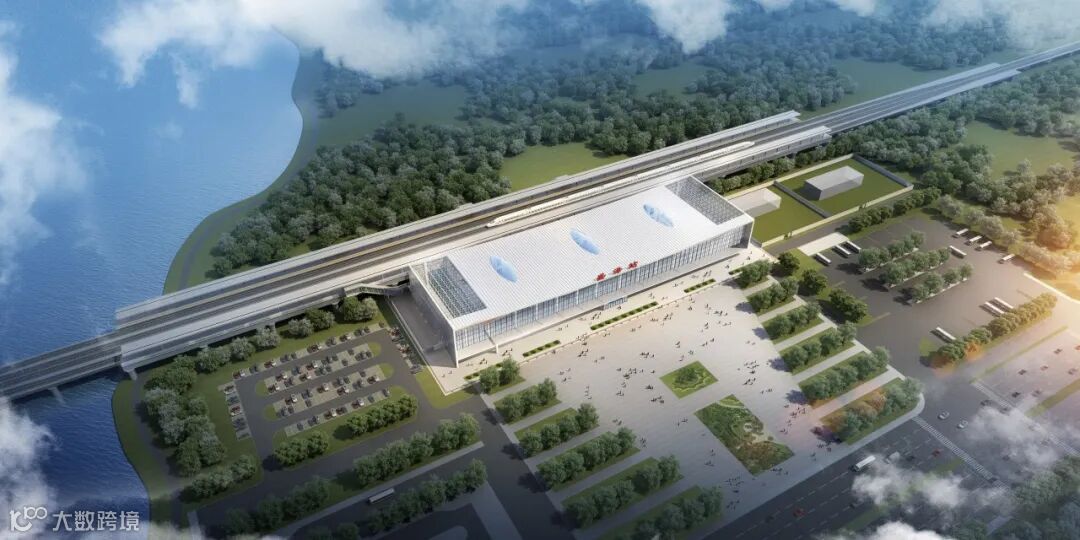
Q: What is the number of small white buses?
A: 13